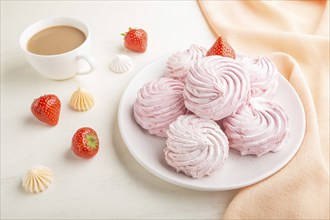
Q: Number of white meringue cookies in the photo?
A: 1